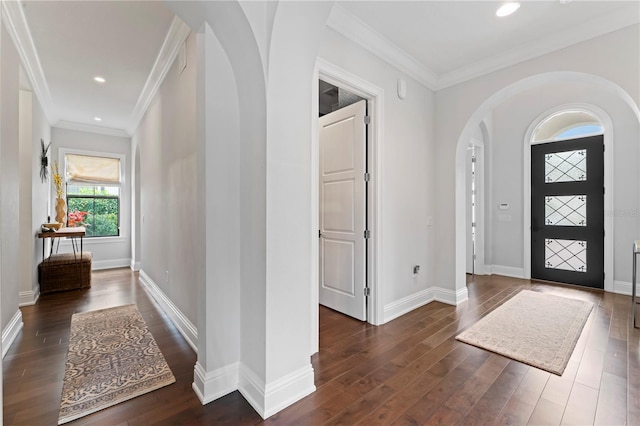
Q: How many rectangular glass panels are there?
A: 3